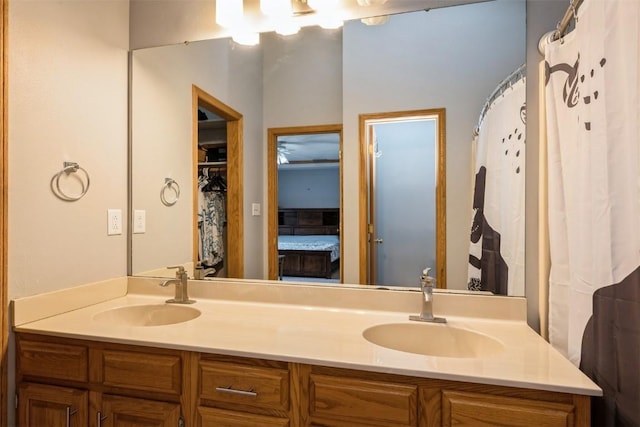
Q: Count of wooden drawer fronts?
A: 6